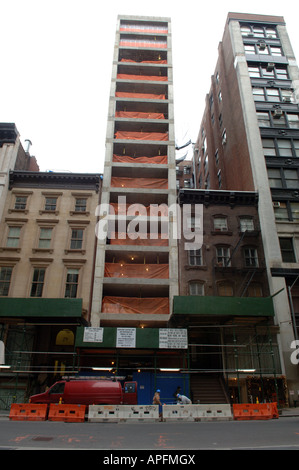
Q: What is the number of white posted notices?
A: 3